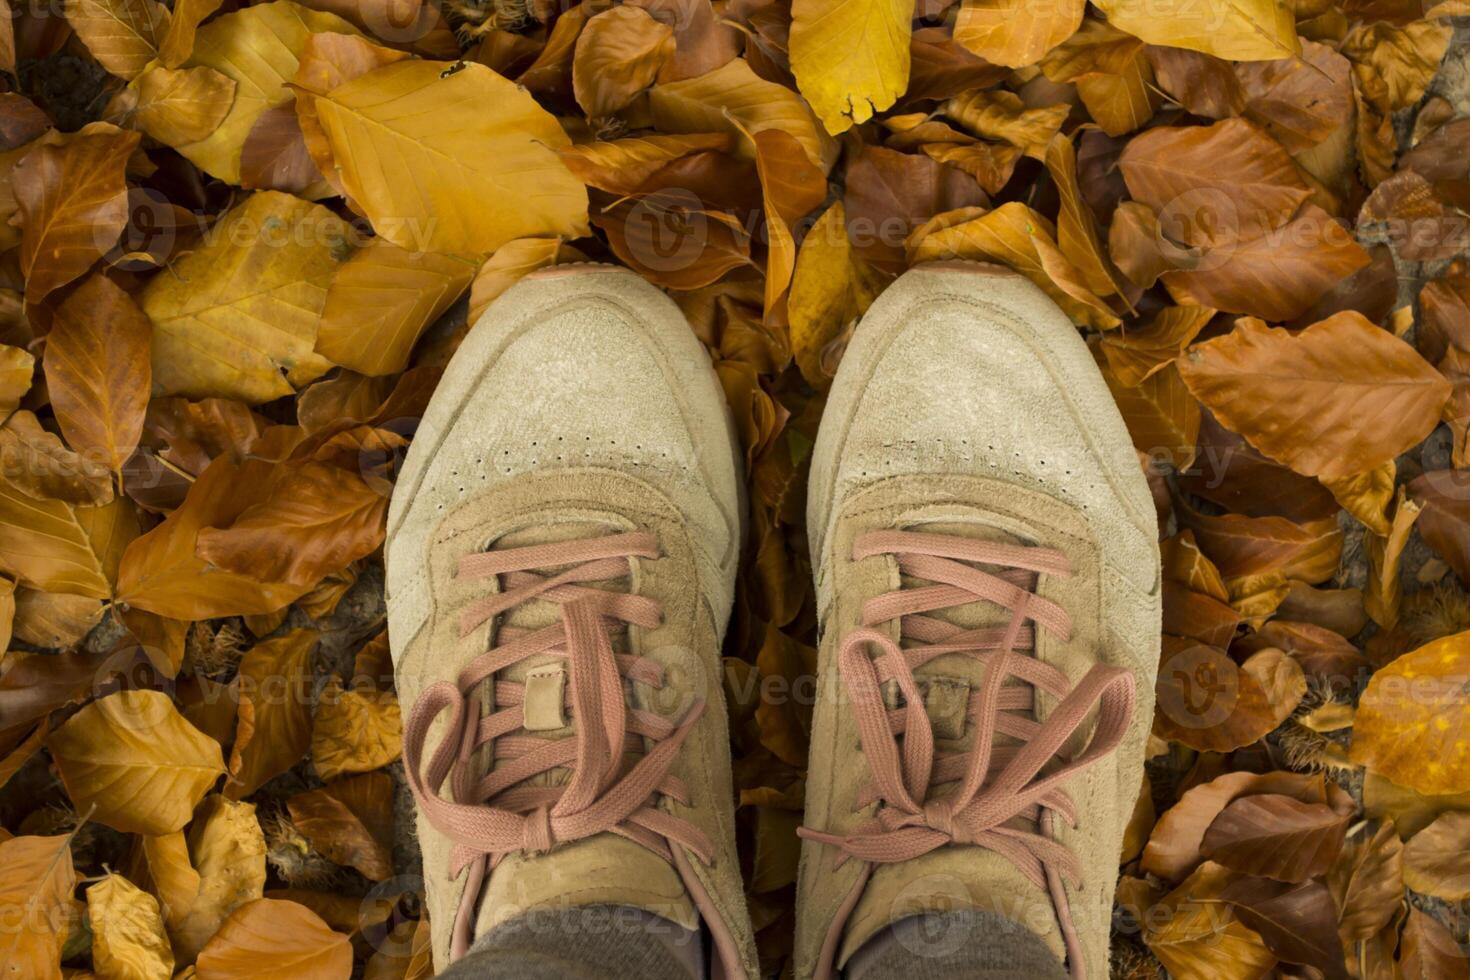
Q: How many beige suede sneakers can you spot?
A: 2